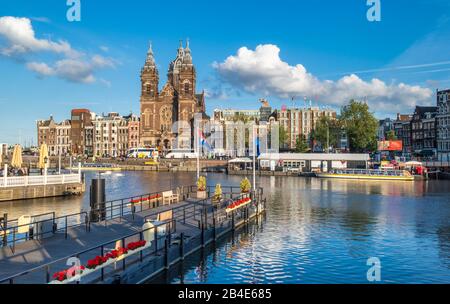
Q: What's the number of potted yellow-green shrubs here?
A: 3